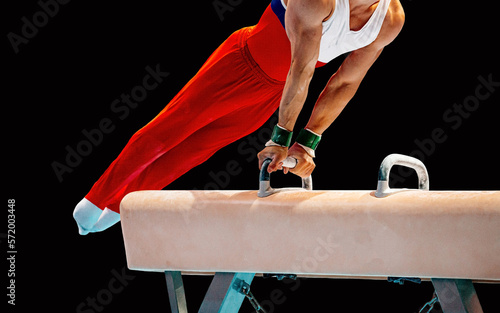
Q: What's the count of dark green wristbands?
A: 2